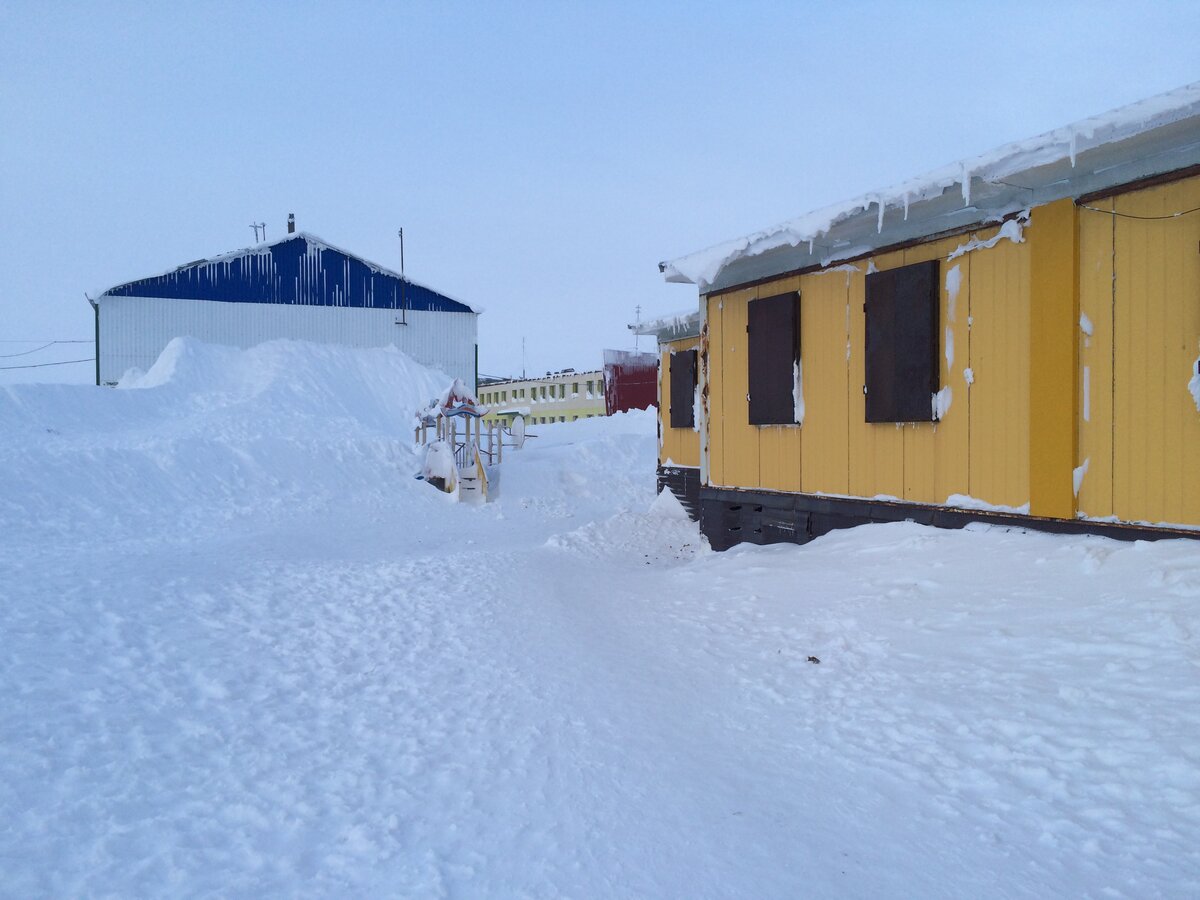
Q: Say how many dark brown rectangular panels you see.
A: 3